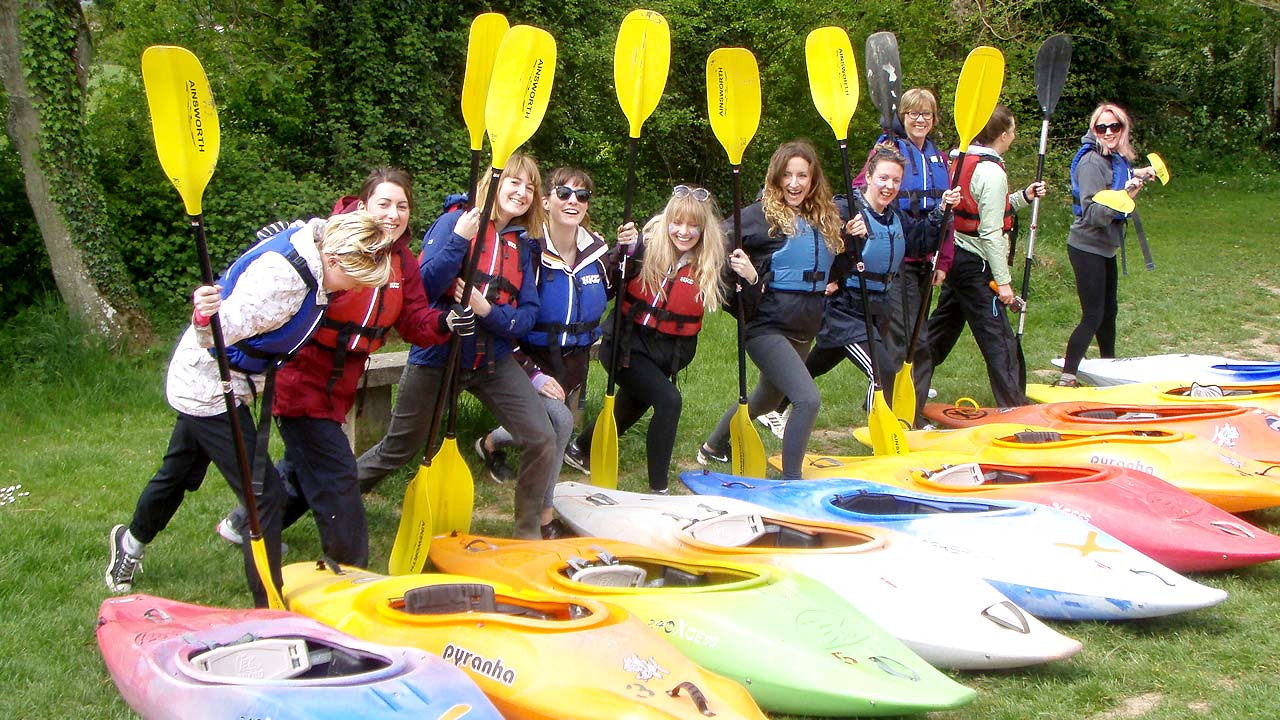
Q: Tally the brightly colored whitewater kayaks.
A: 10